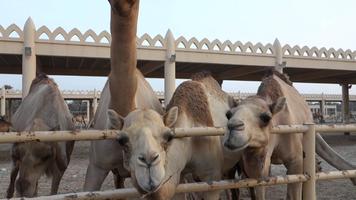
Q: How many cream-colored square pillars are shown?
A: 3